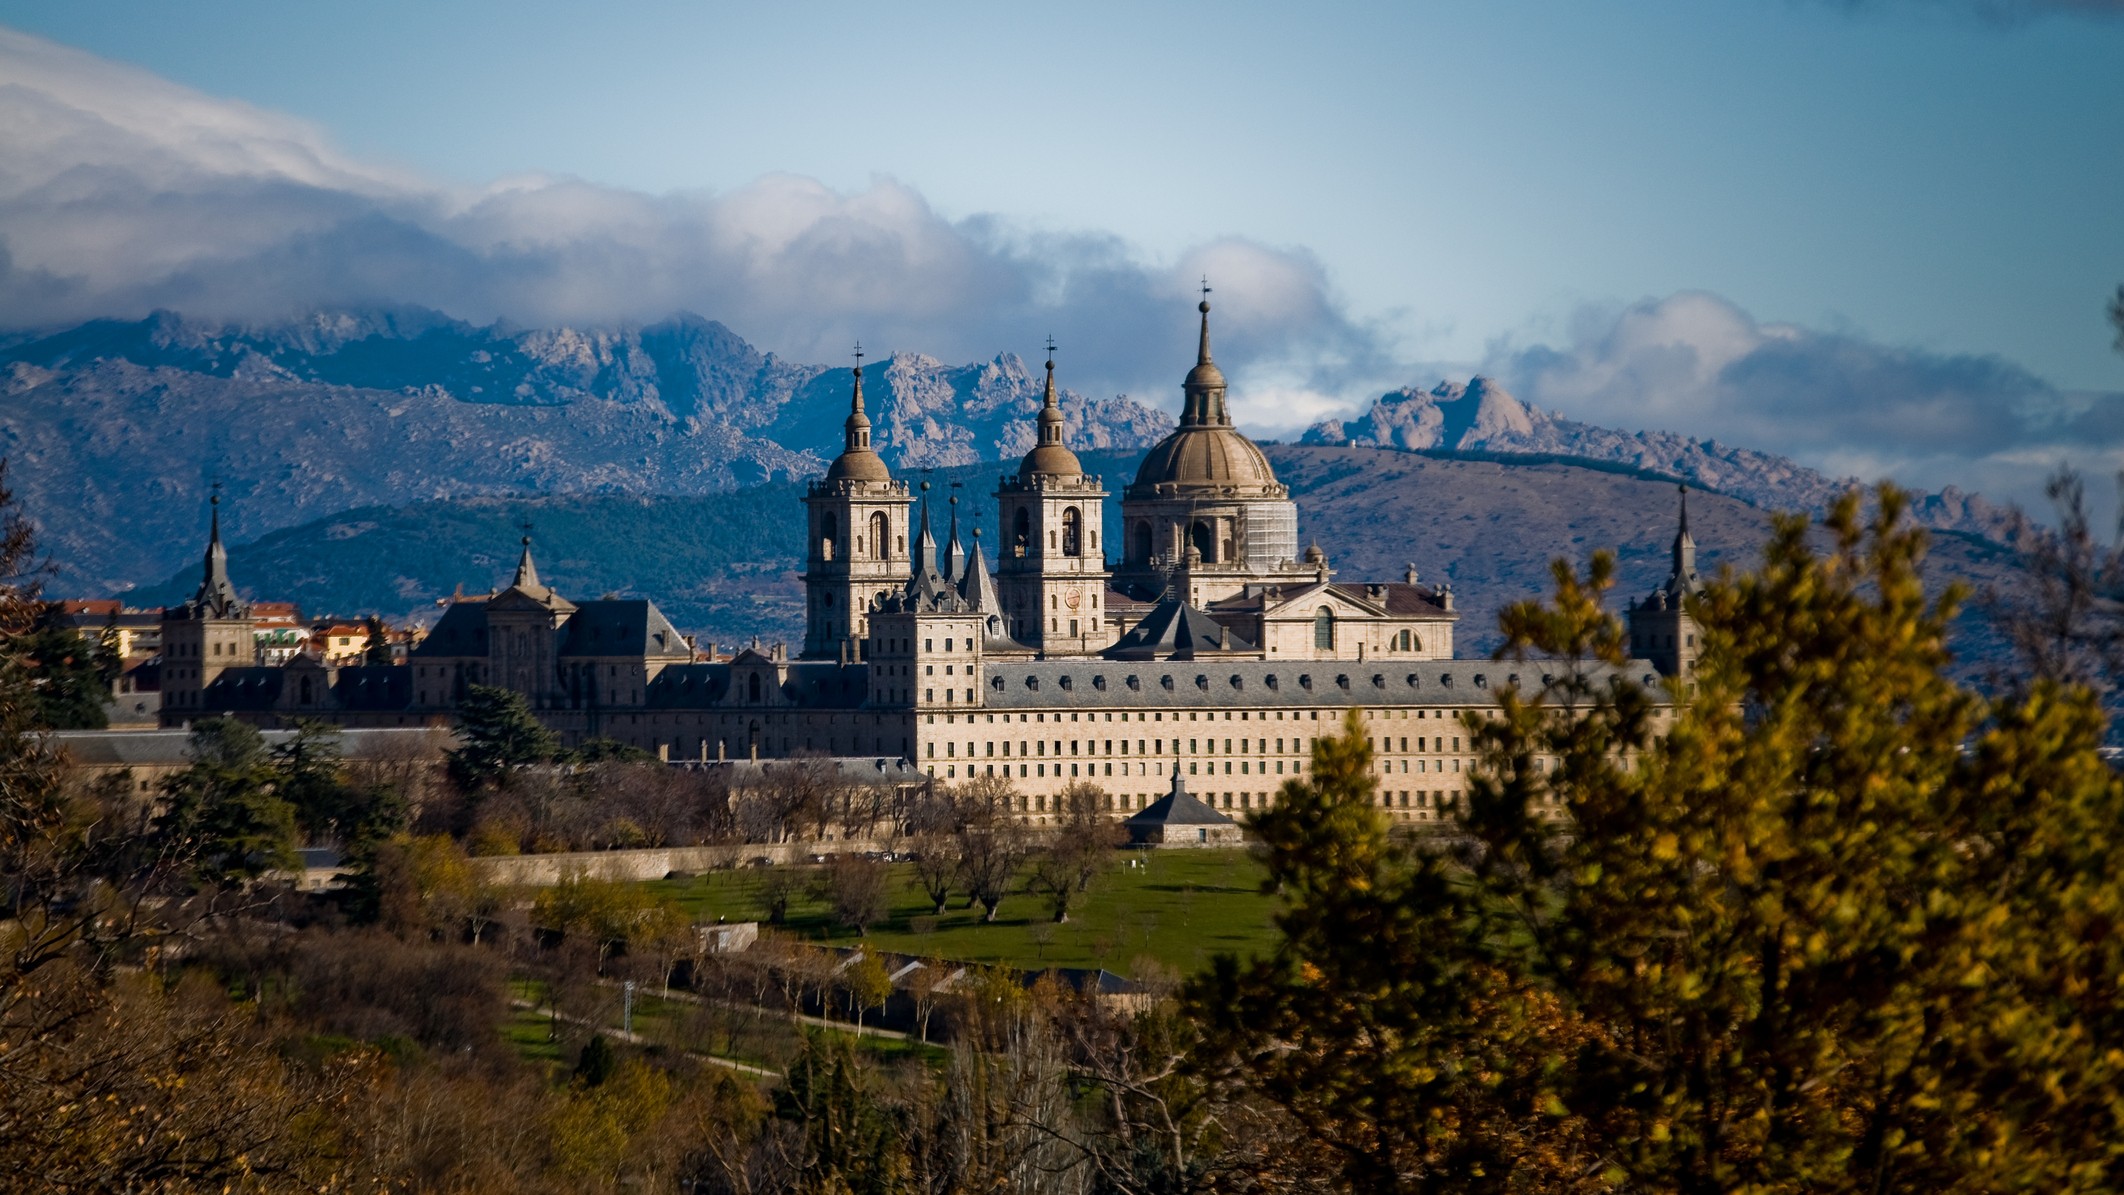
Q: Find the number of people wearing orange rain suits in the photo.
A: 0